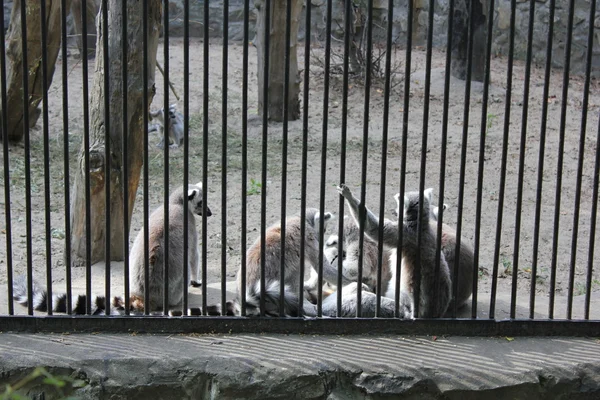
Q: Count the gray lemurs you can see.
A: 6